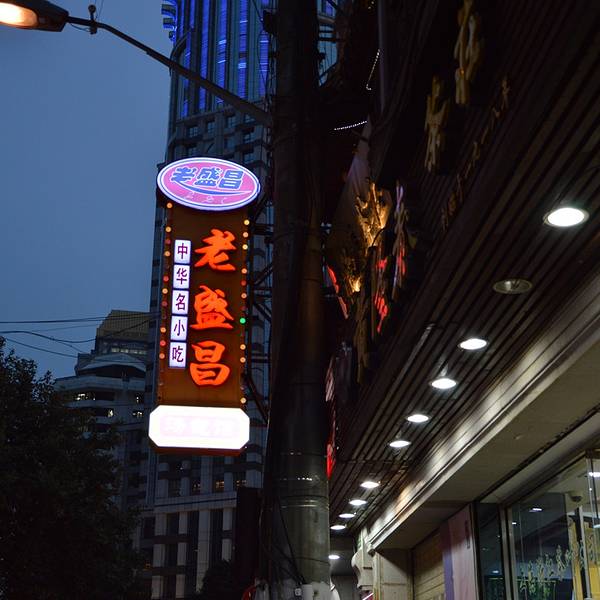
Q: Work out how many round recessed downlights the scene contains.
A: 11